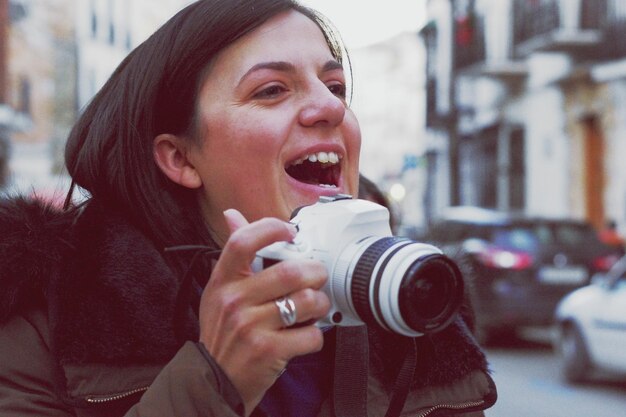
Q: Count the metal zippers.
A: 2